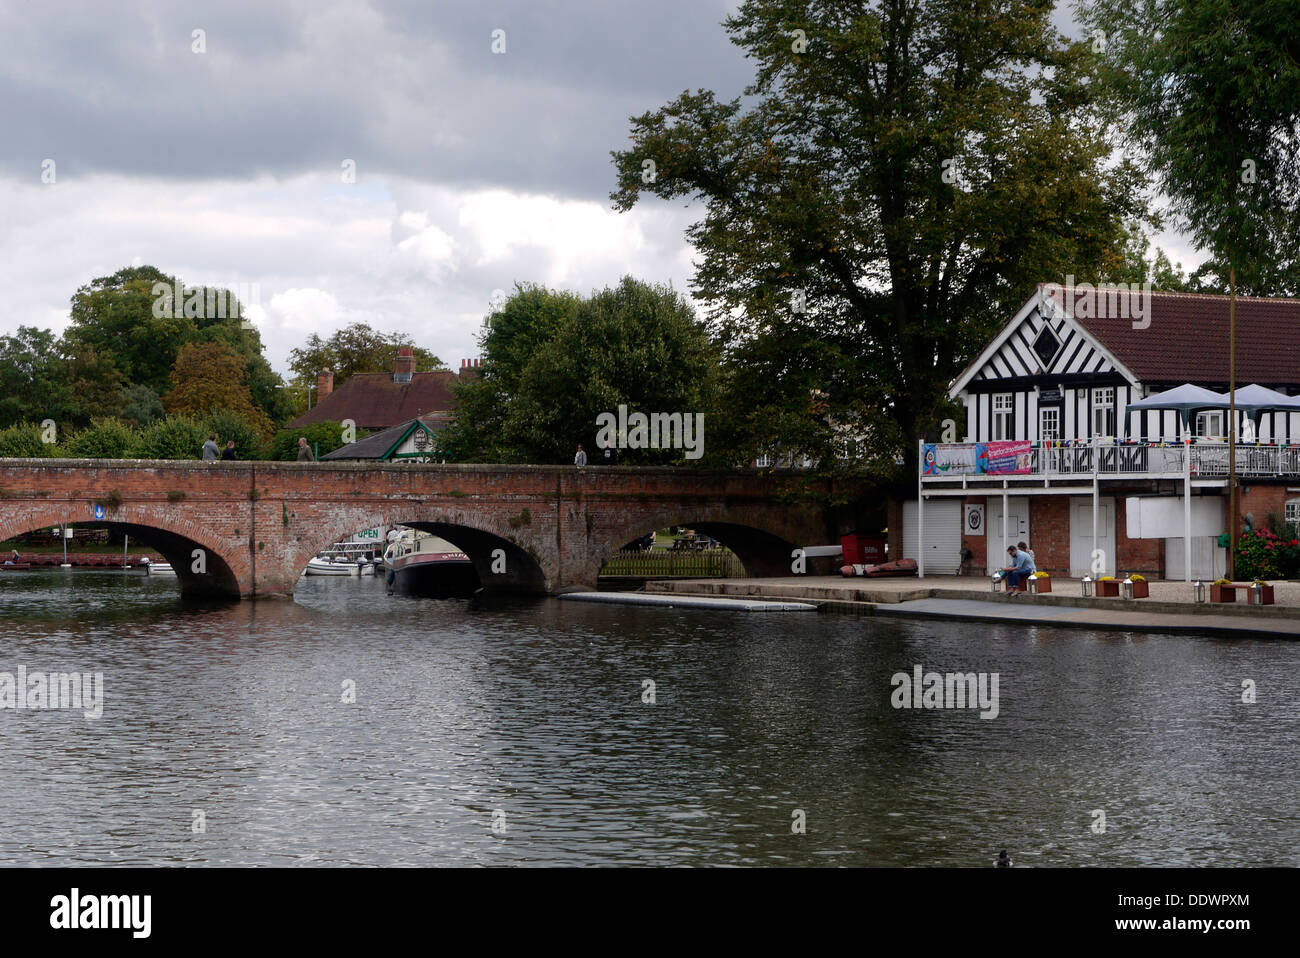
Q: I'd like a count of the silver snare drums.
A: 0